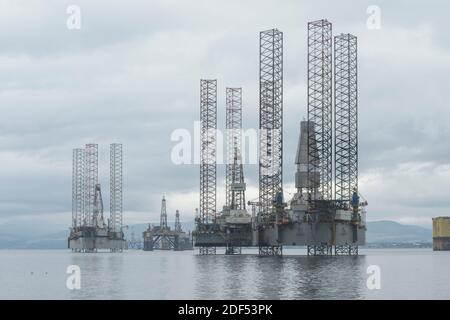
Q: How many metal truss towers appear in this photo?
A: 8